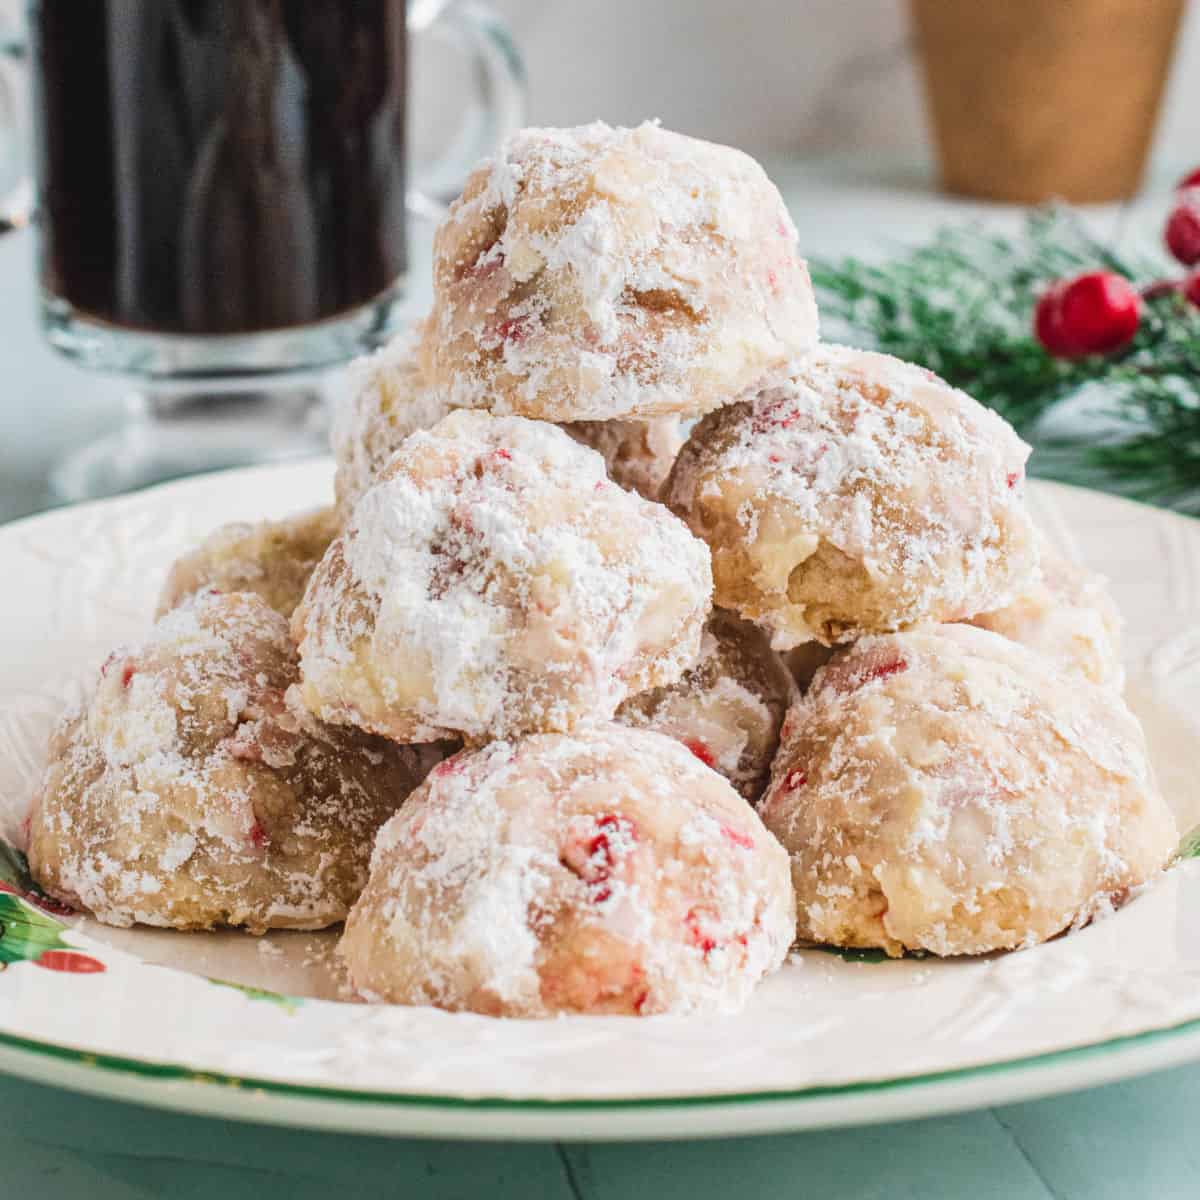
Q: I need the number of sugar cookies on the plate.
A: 10